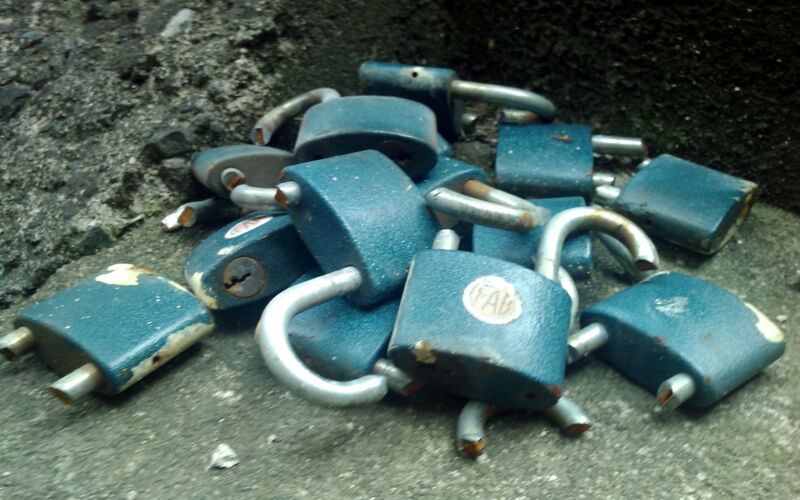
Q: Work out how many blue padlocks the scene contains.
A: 13